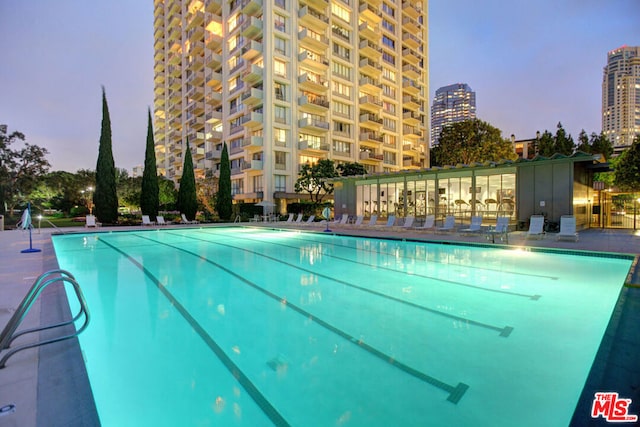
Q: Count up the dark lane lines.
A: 5